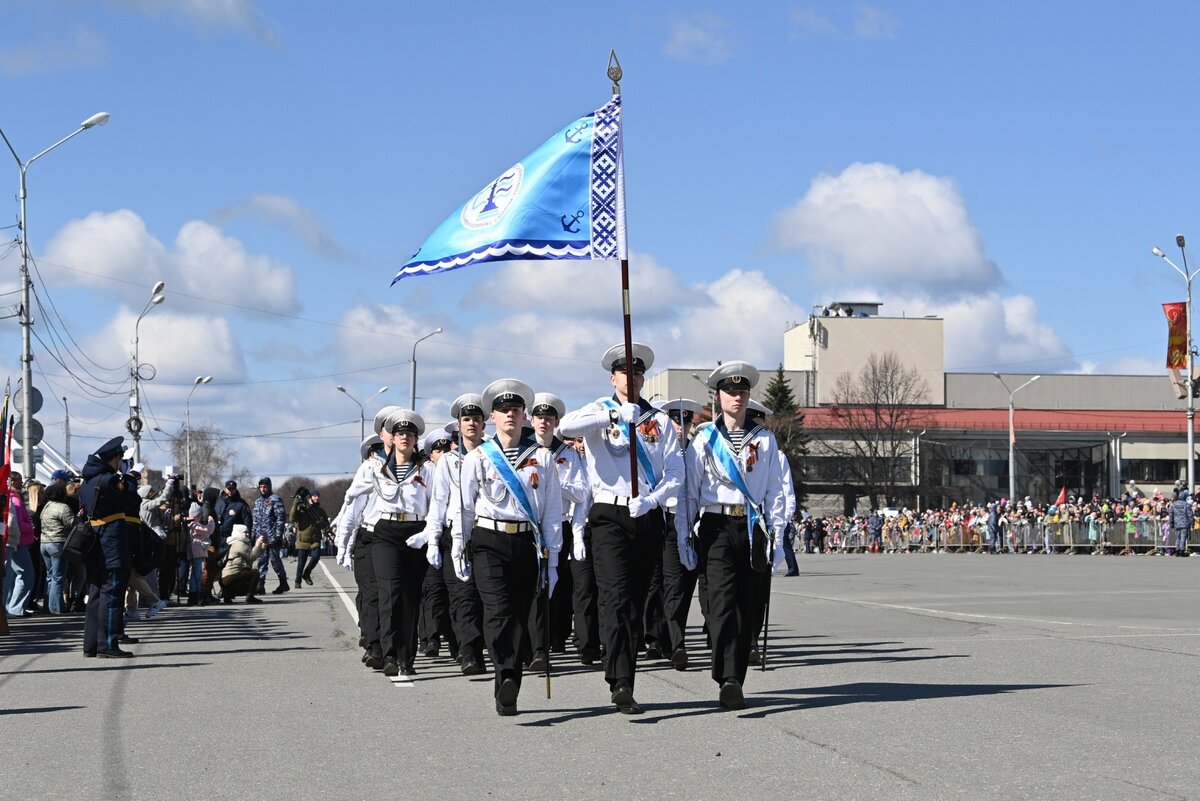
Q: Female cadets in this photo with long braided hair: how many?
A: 1